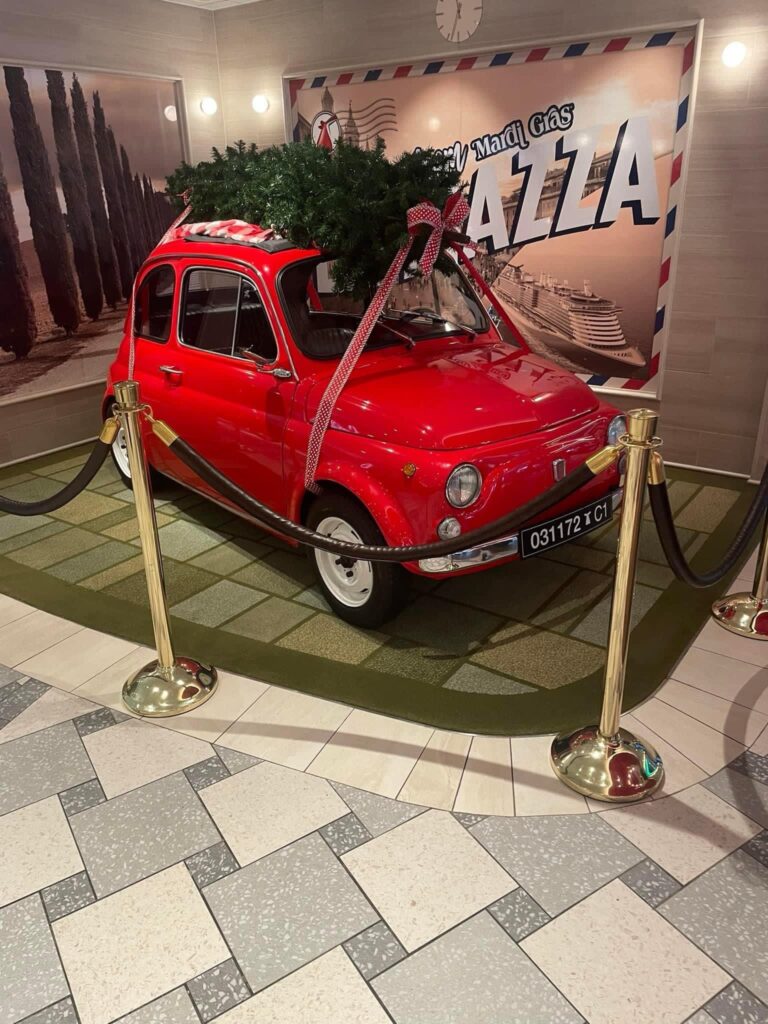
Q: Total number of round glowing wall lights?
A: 3